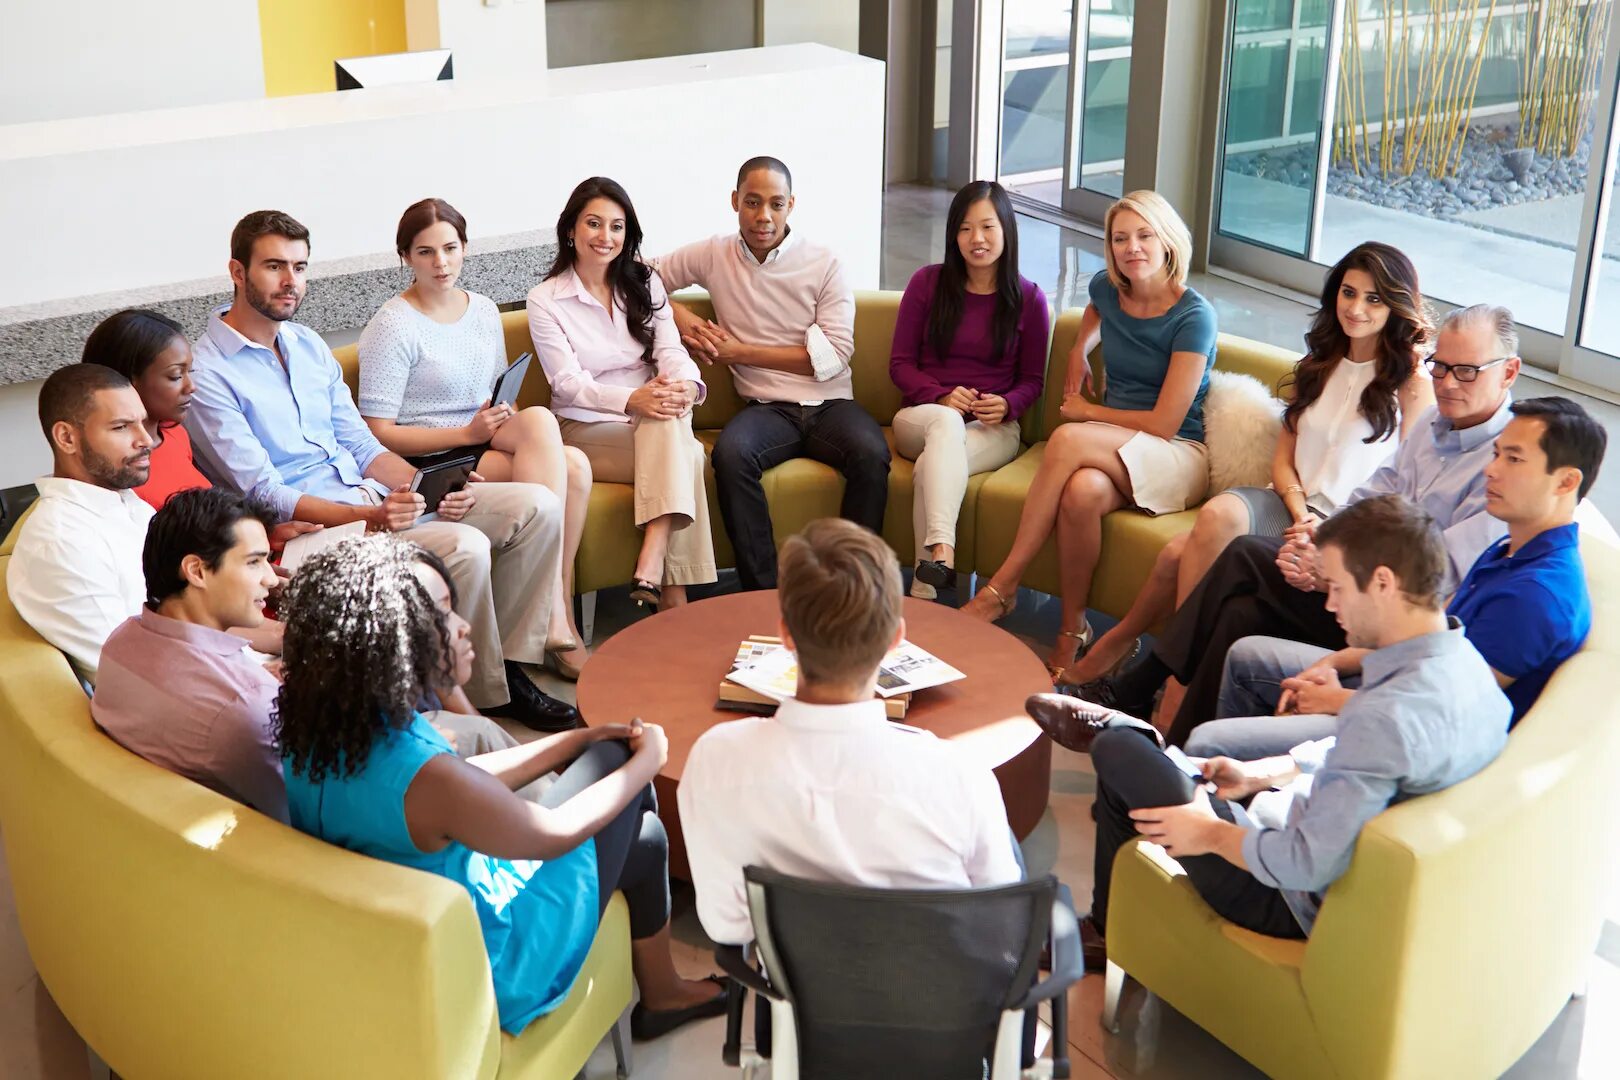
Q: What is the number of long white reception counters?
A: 1